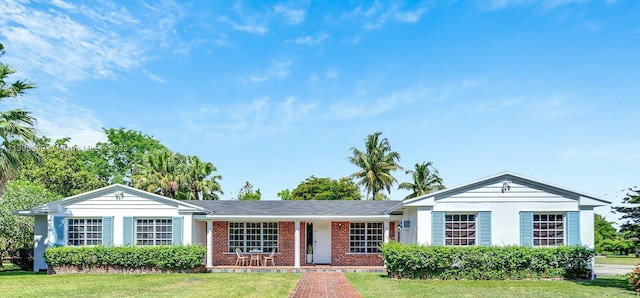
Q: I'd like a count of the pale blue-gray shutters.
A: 8